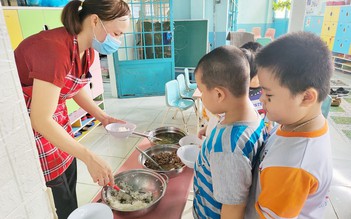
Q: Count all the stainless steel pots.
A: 3